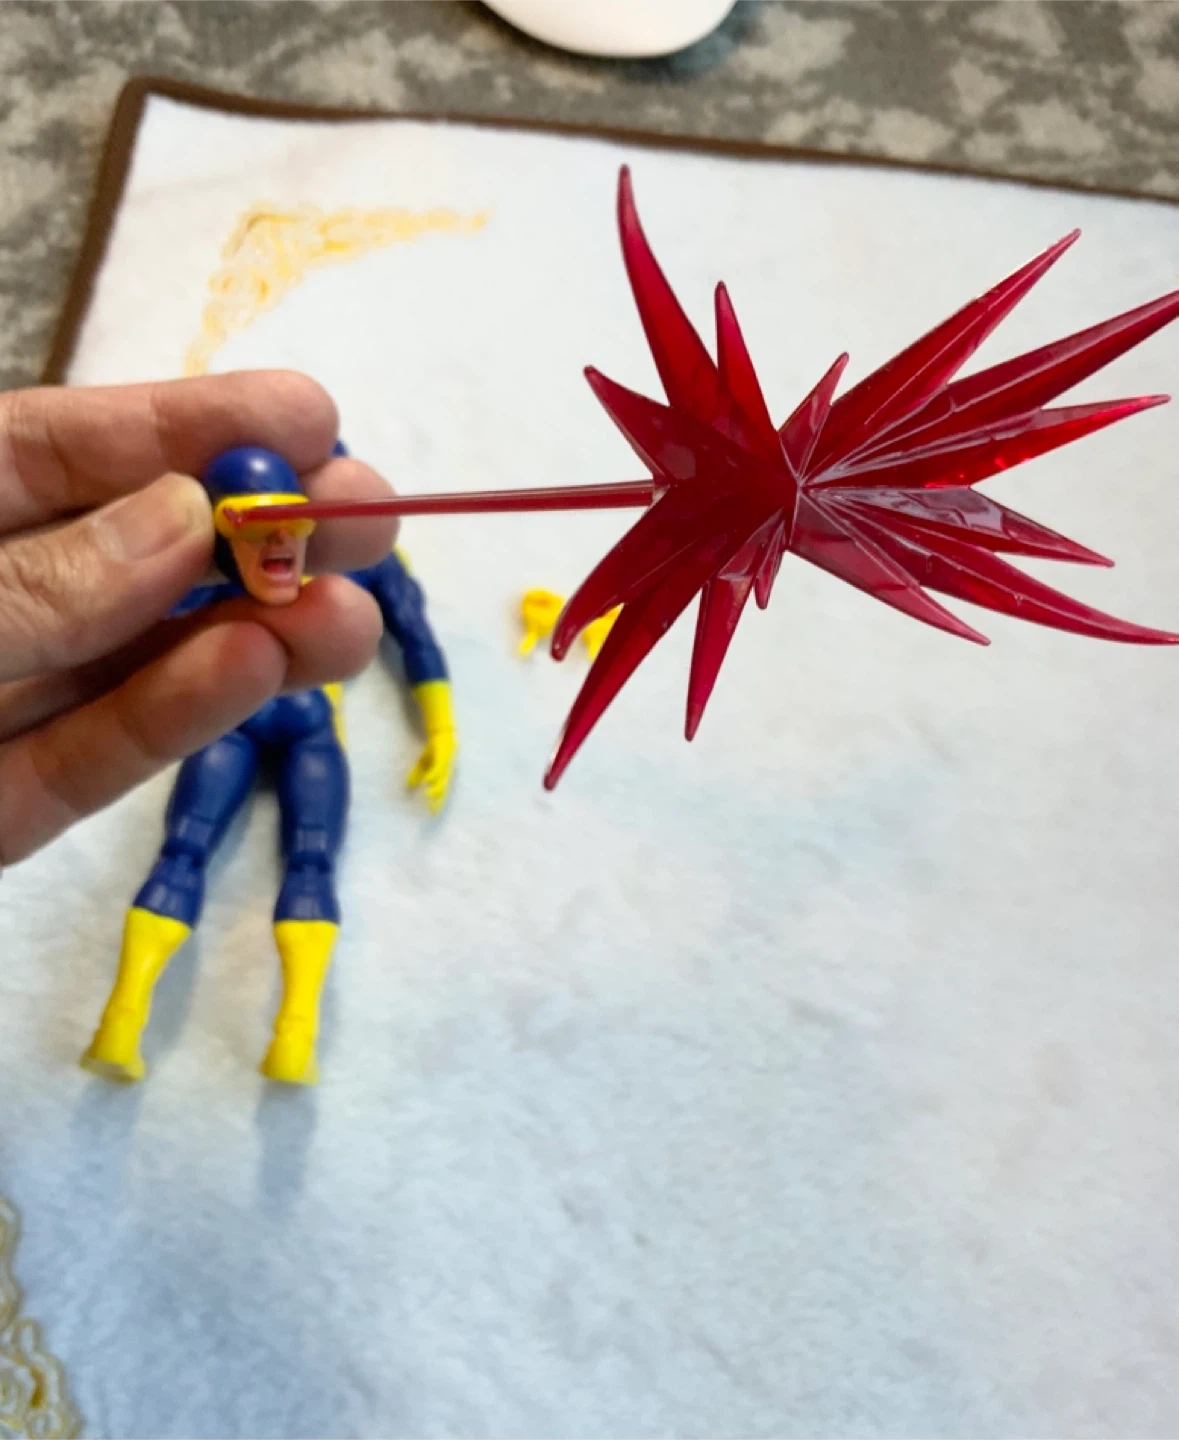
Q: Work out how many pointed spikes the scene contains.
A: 14